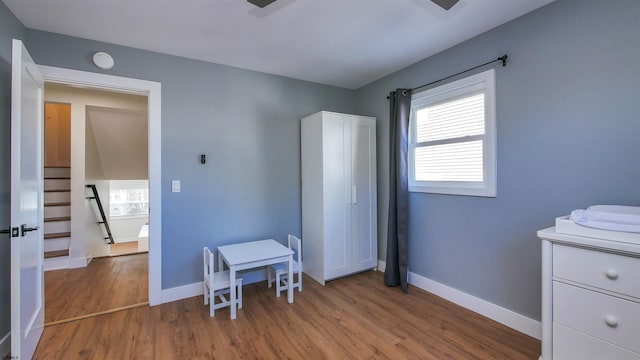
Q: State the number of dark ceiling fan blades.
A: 2